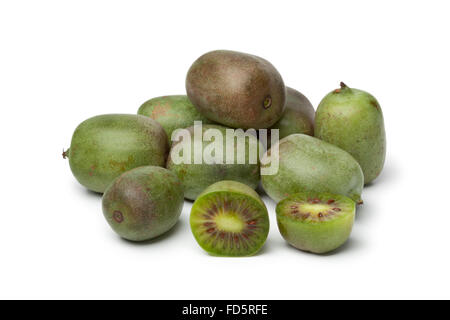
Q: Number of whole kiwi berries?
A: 8